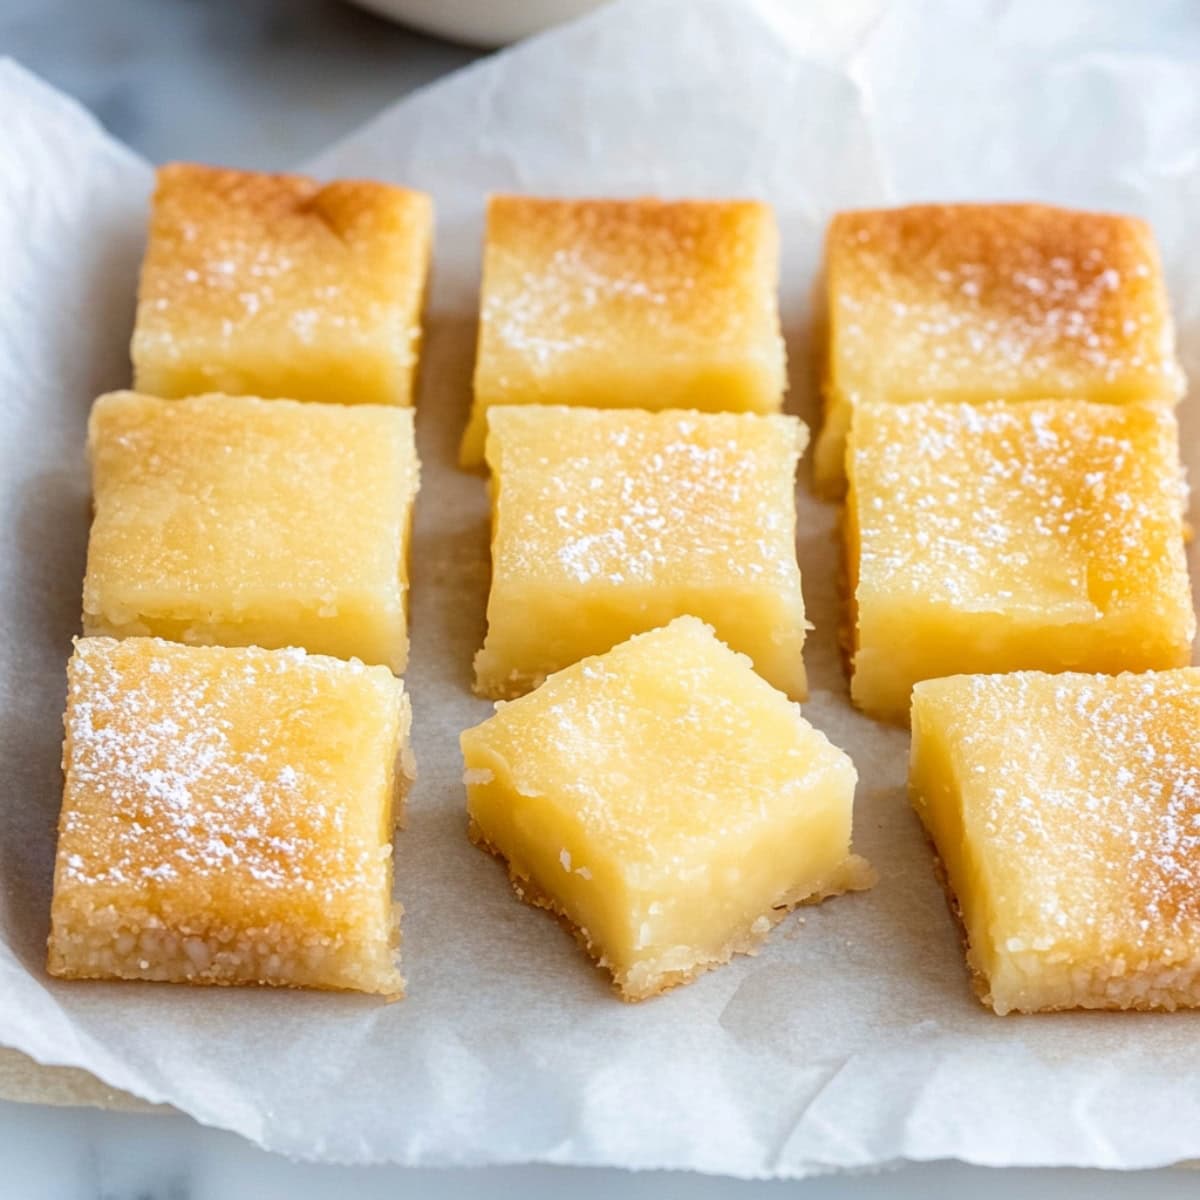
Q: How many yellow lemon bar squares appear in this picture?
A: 9